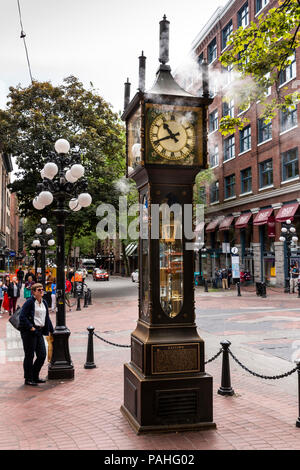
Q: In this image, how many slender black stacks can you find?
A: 4